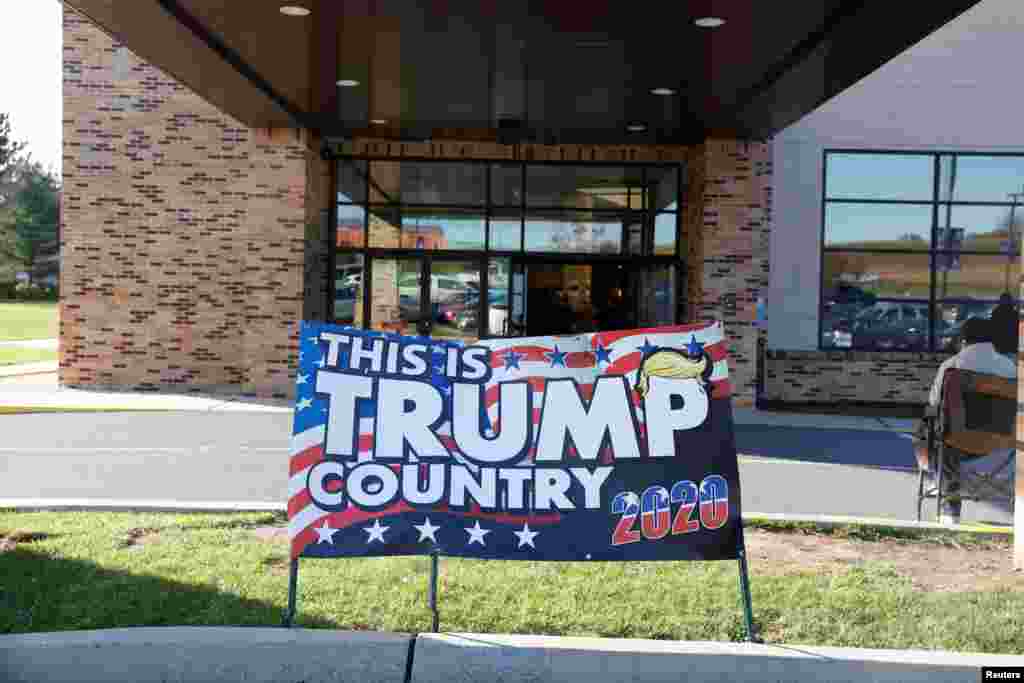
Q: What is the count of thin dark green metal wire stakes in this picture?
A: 3